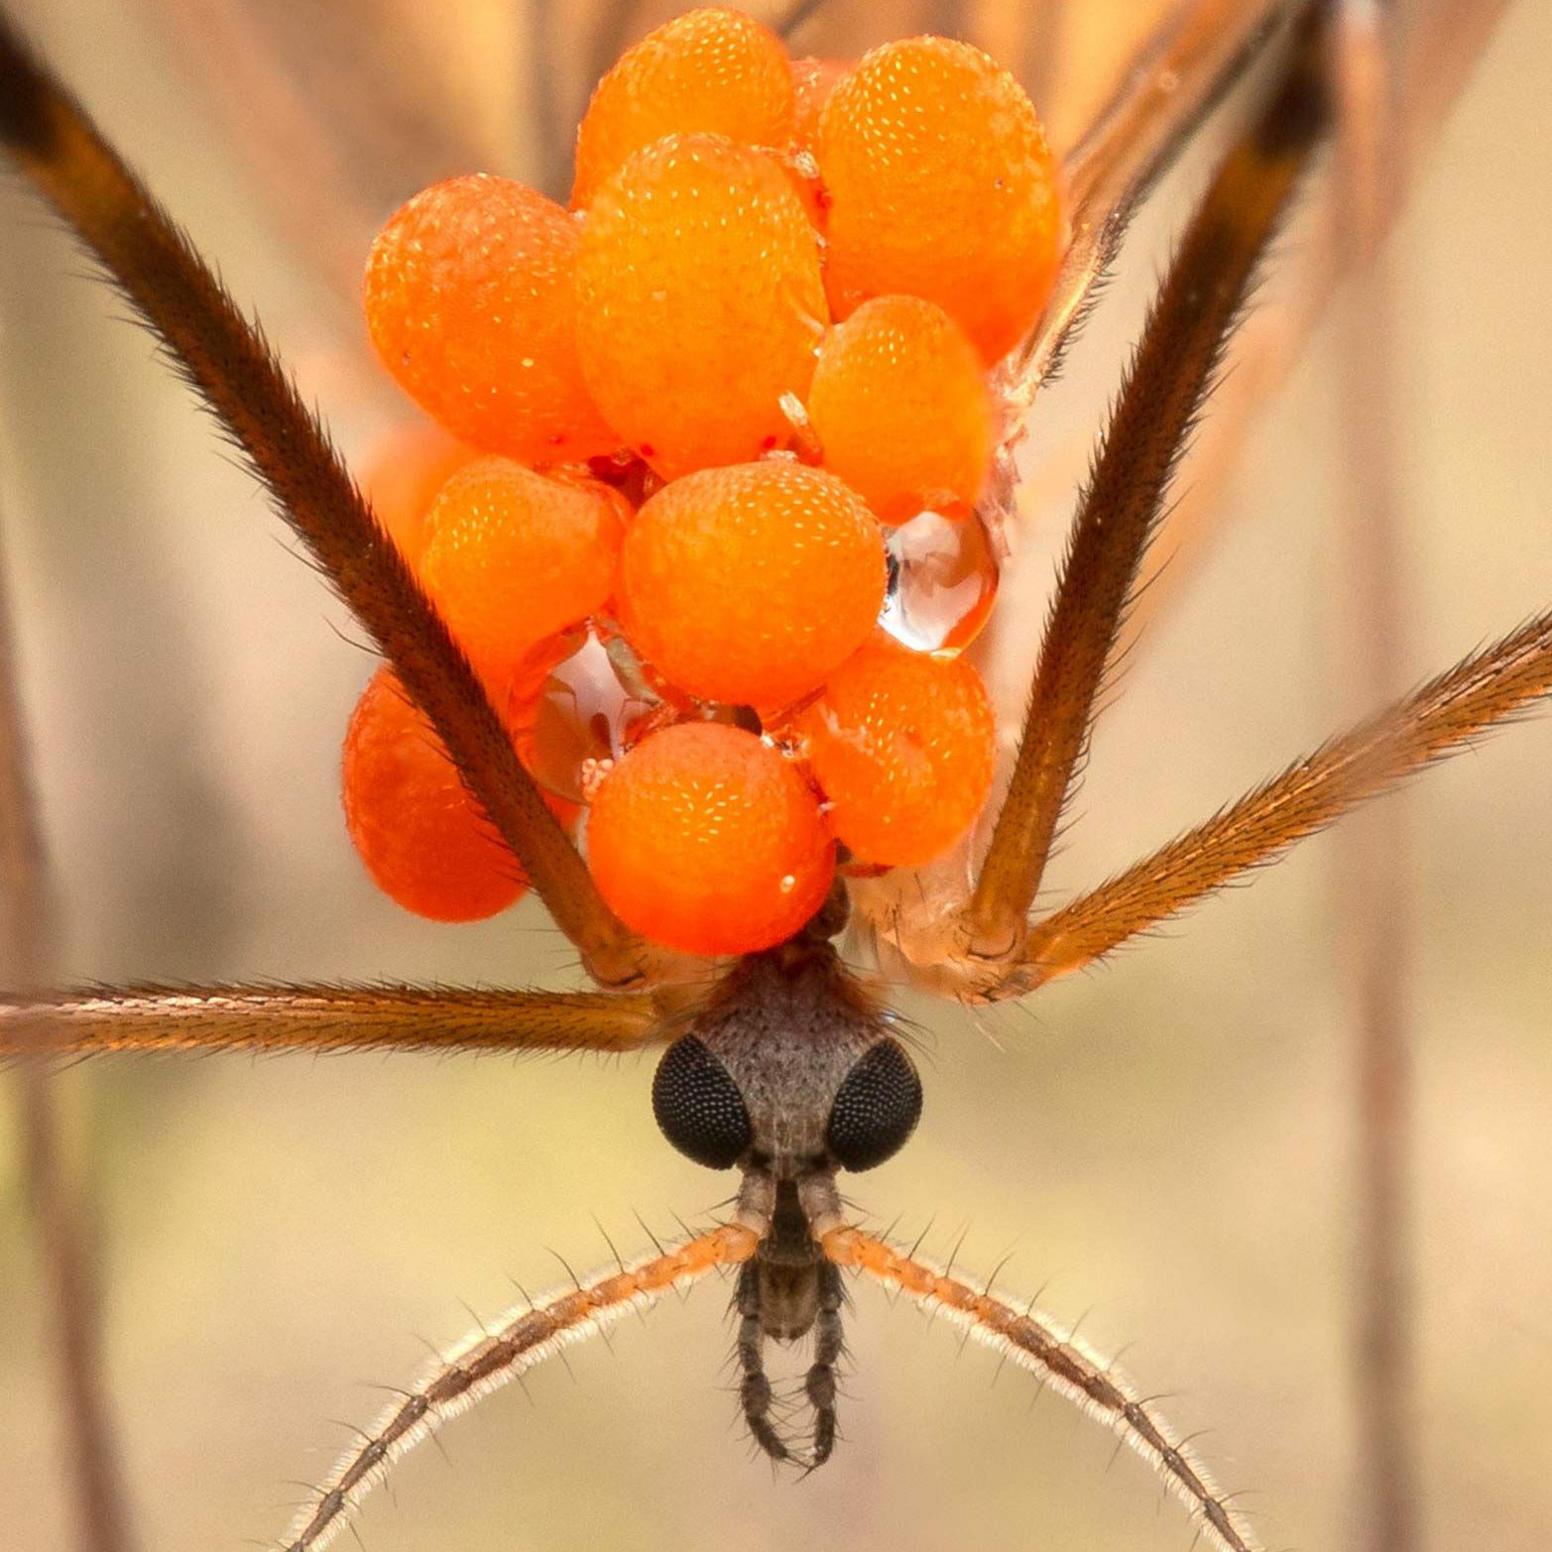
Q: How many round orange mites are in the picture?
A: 12